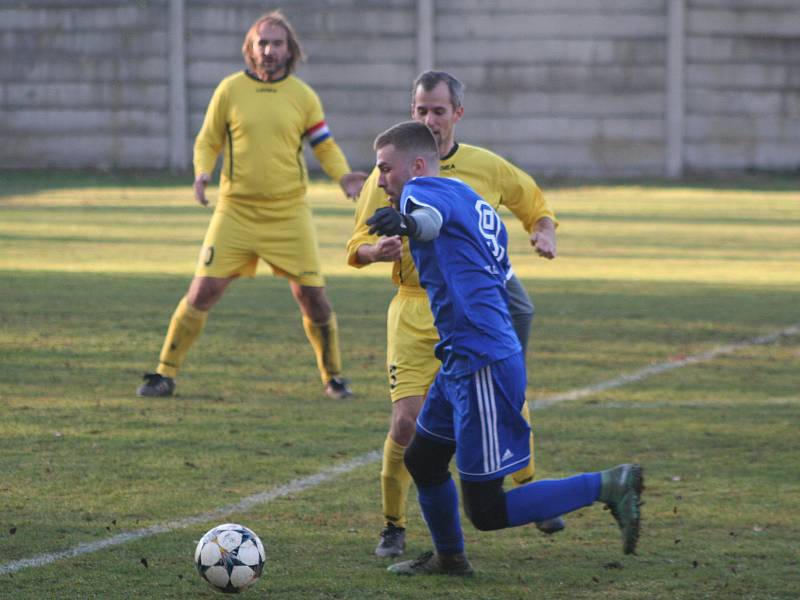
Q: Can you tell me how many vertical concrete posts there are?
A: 3